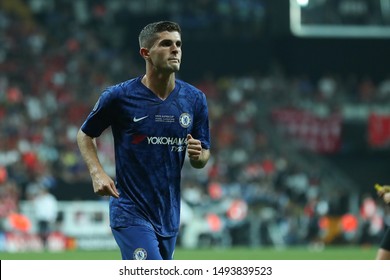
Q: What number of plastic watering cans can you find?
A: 0